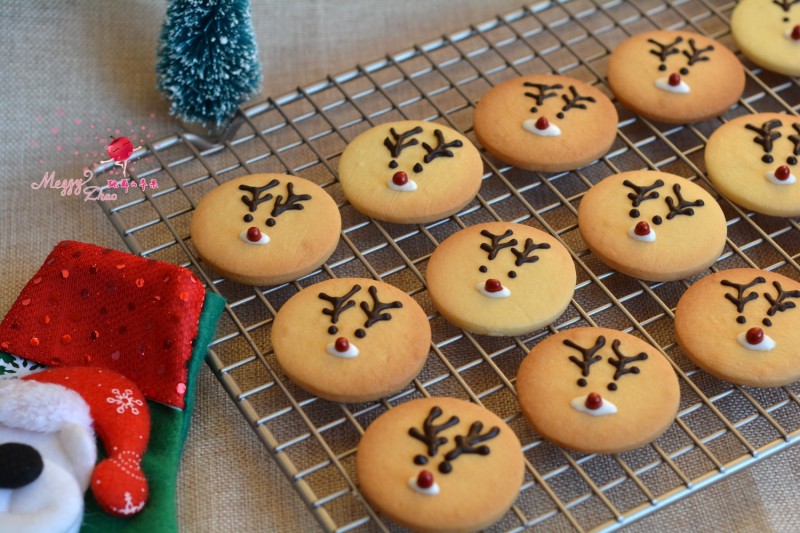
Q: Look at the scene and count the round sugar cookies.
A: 12